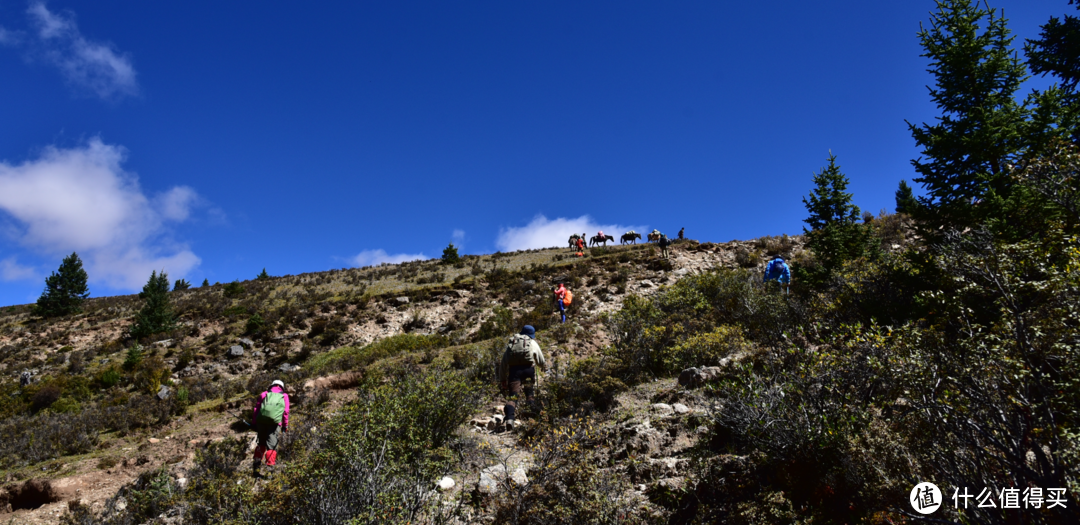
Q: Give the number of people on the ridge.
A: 4